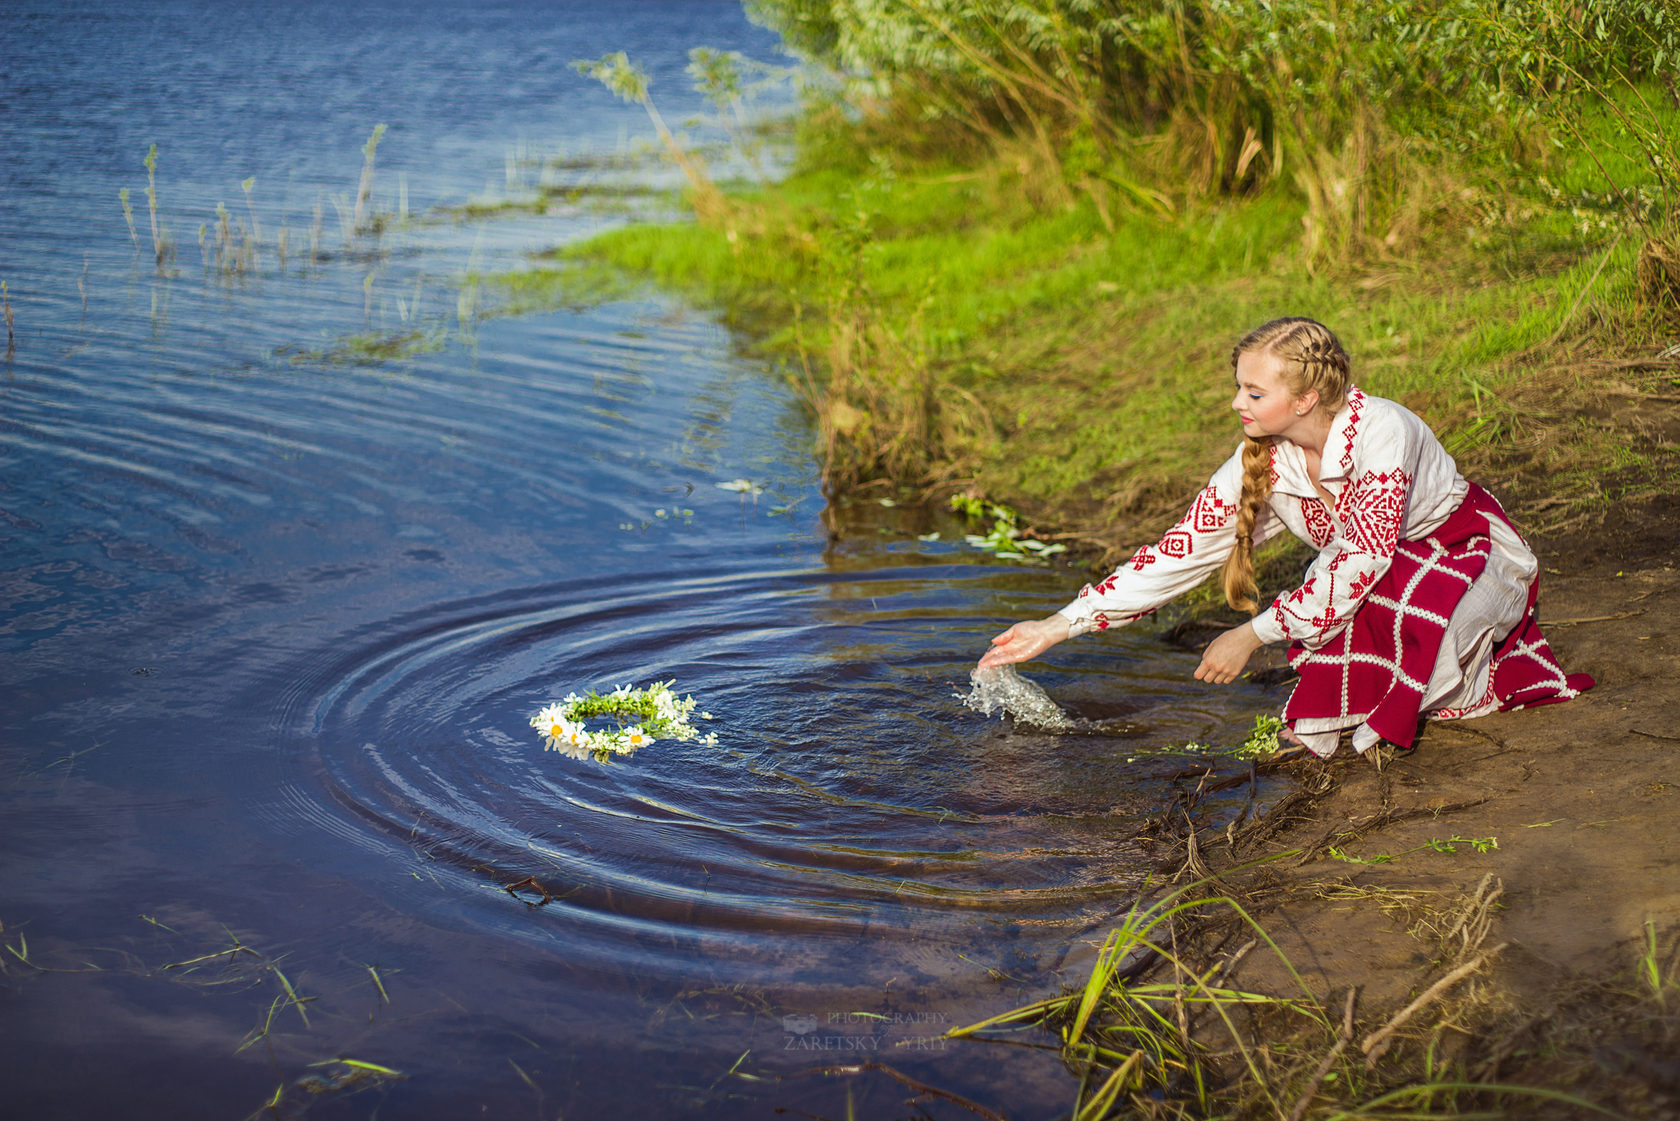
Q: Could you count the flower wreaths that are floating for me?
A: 1